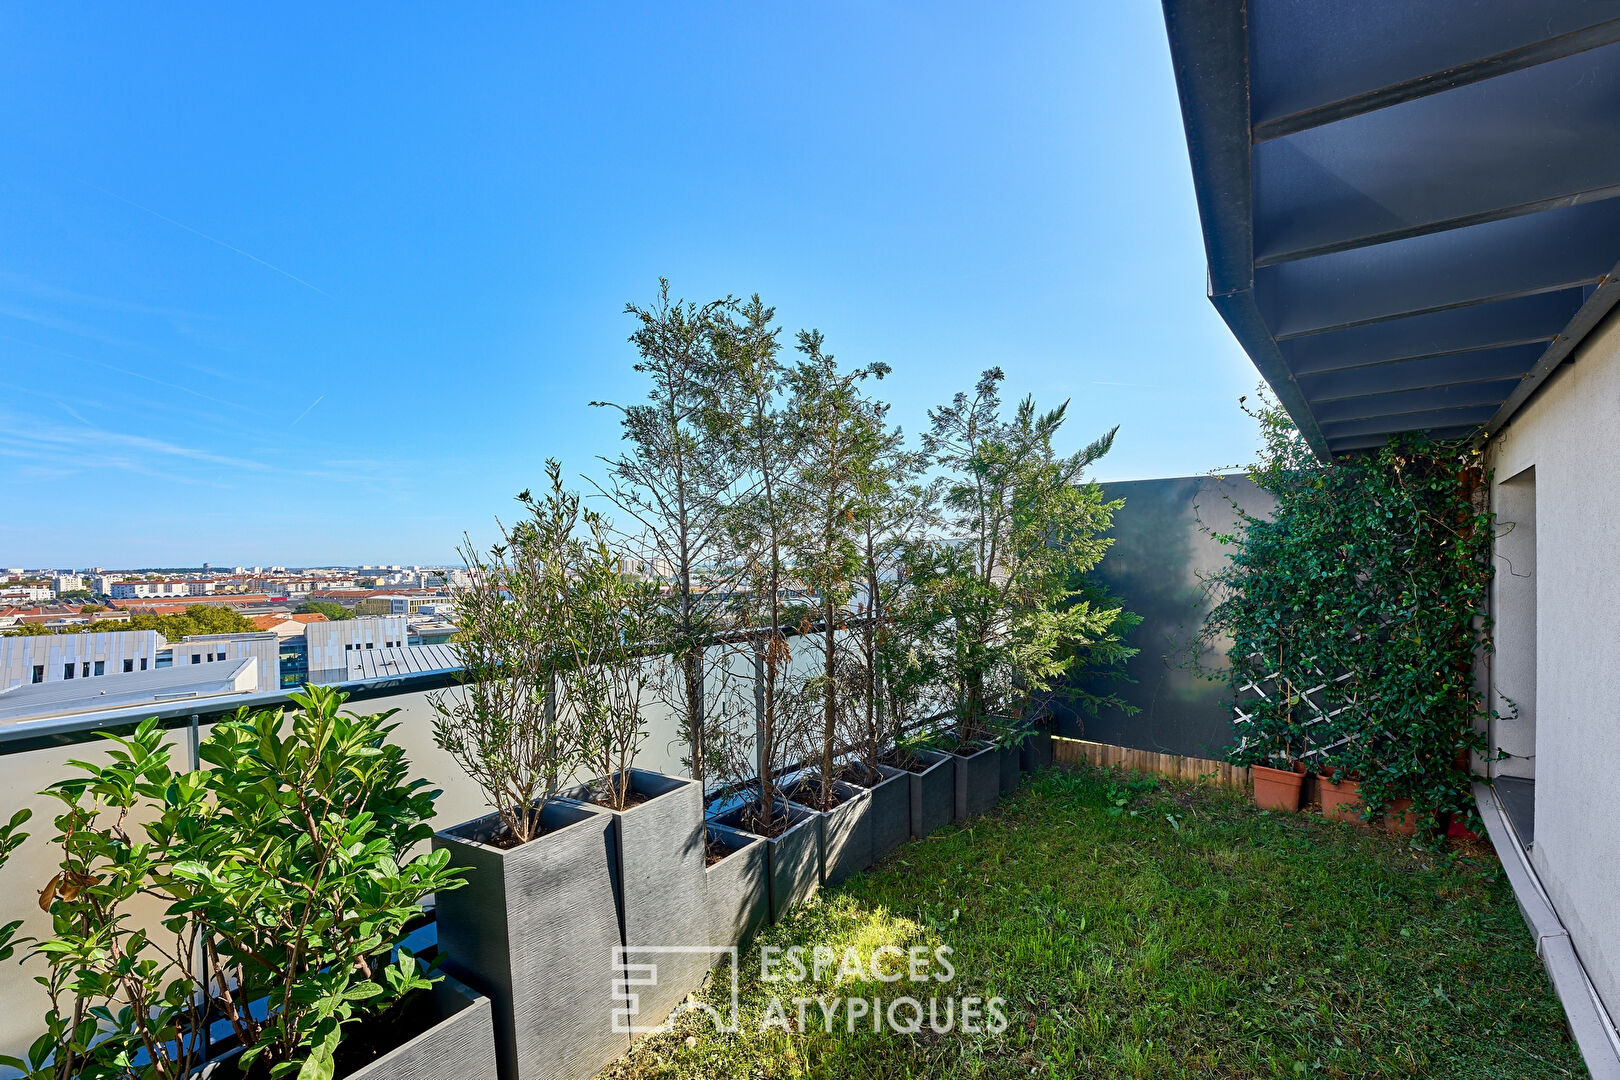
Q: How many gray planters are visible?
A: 11